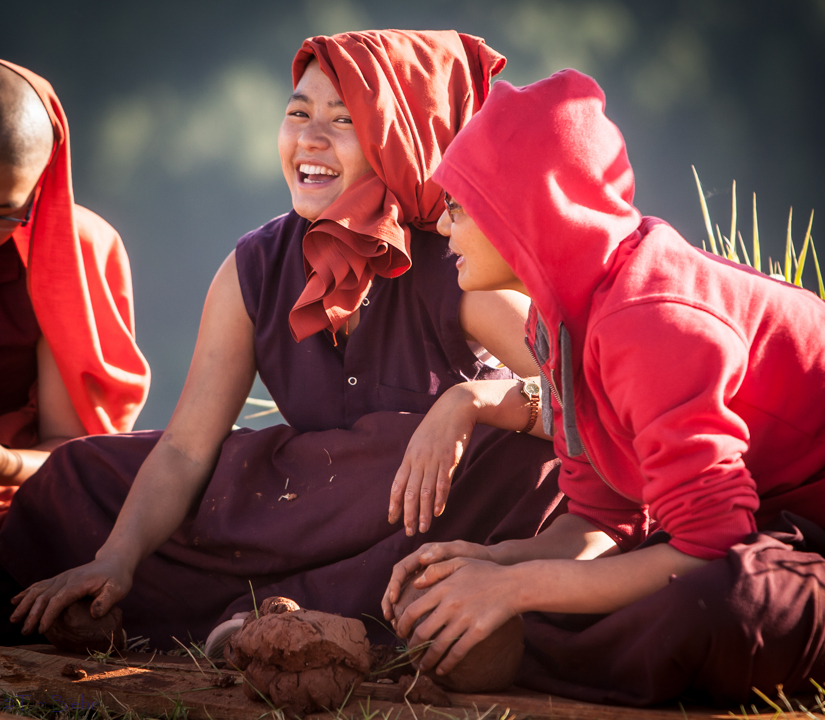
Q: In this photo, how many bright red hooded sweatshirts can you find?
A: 1